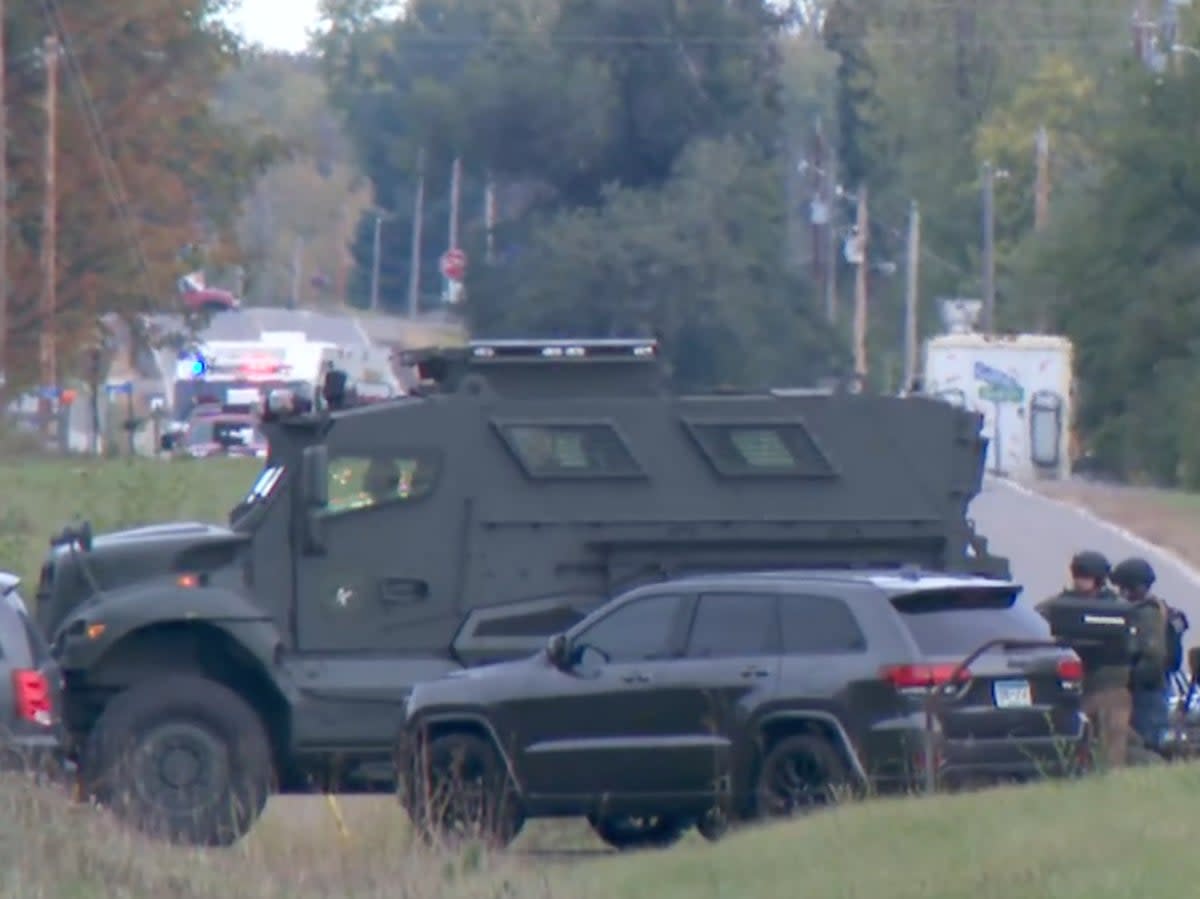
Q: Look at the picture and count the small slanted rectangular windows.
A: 2